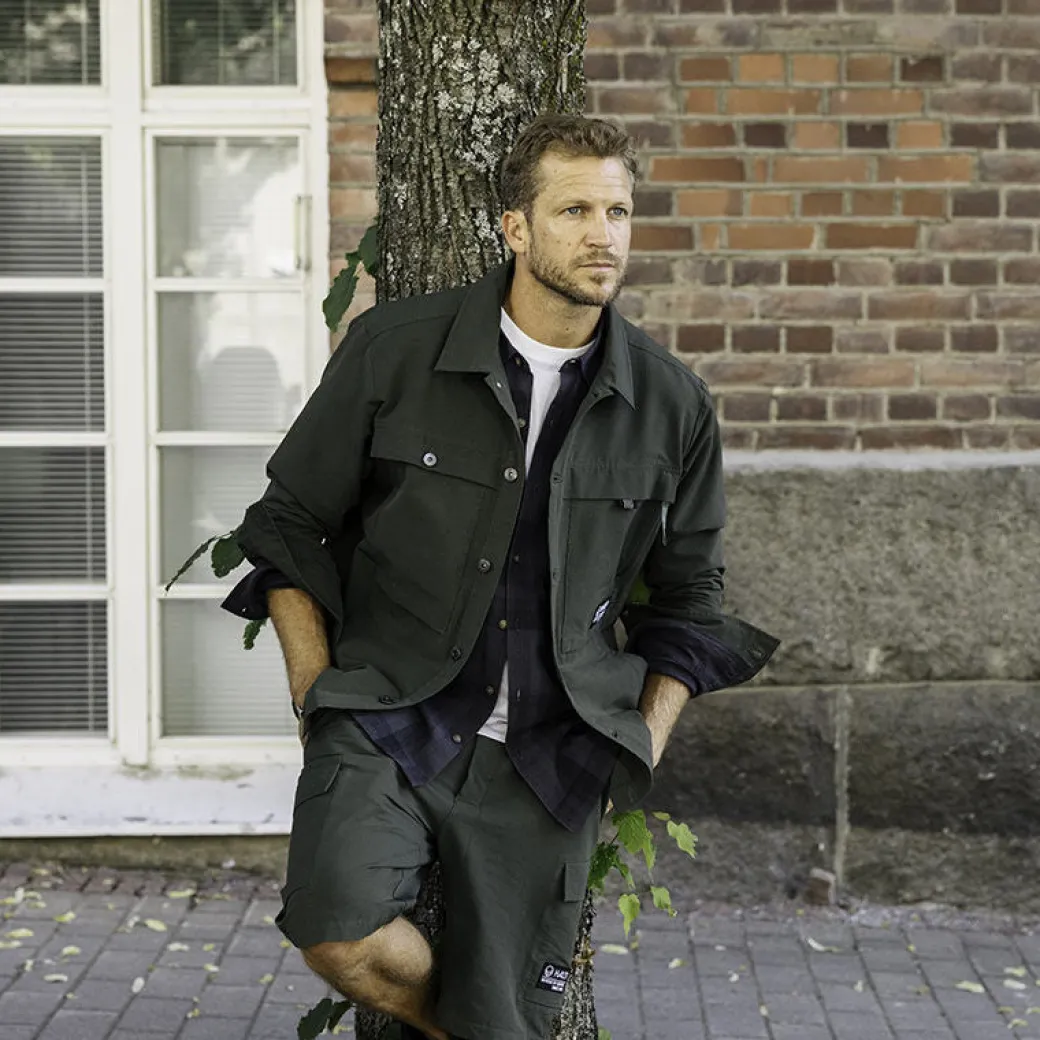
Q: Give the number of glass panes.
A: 10